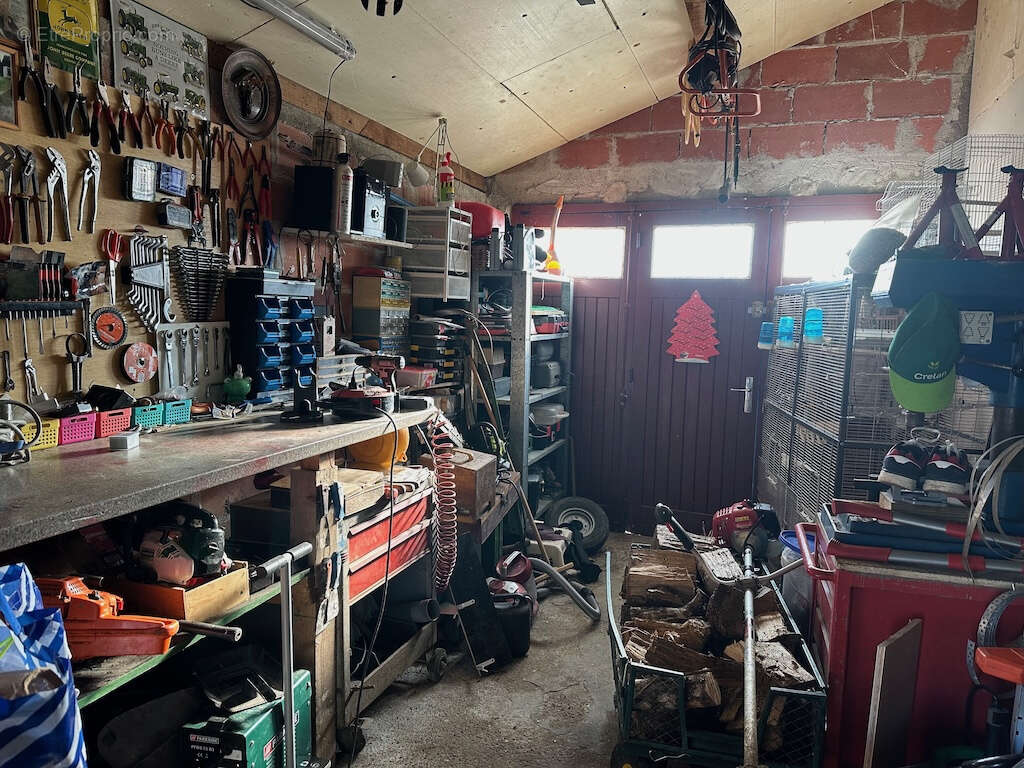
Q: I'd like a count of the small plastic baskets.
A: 5